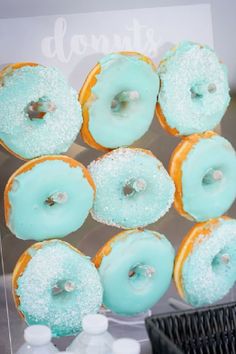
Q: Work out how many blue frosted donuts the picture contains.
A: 9